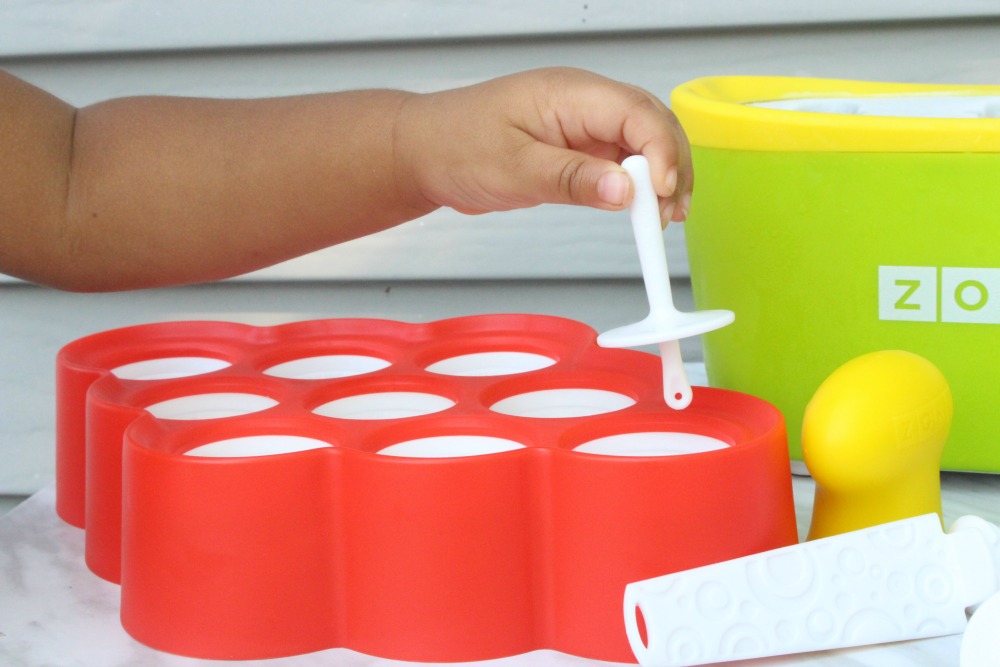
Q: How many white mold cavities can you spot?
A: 9